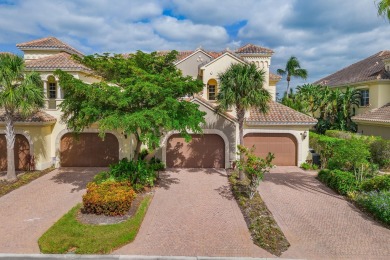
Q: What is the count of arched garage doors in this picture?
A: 4